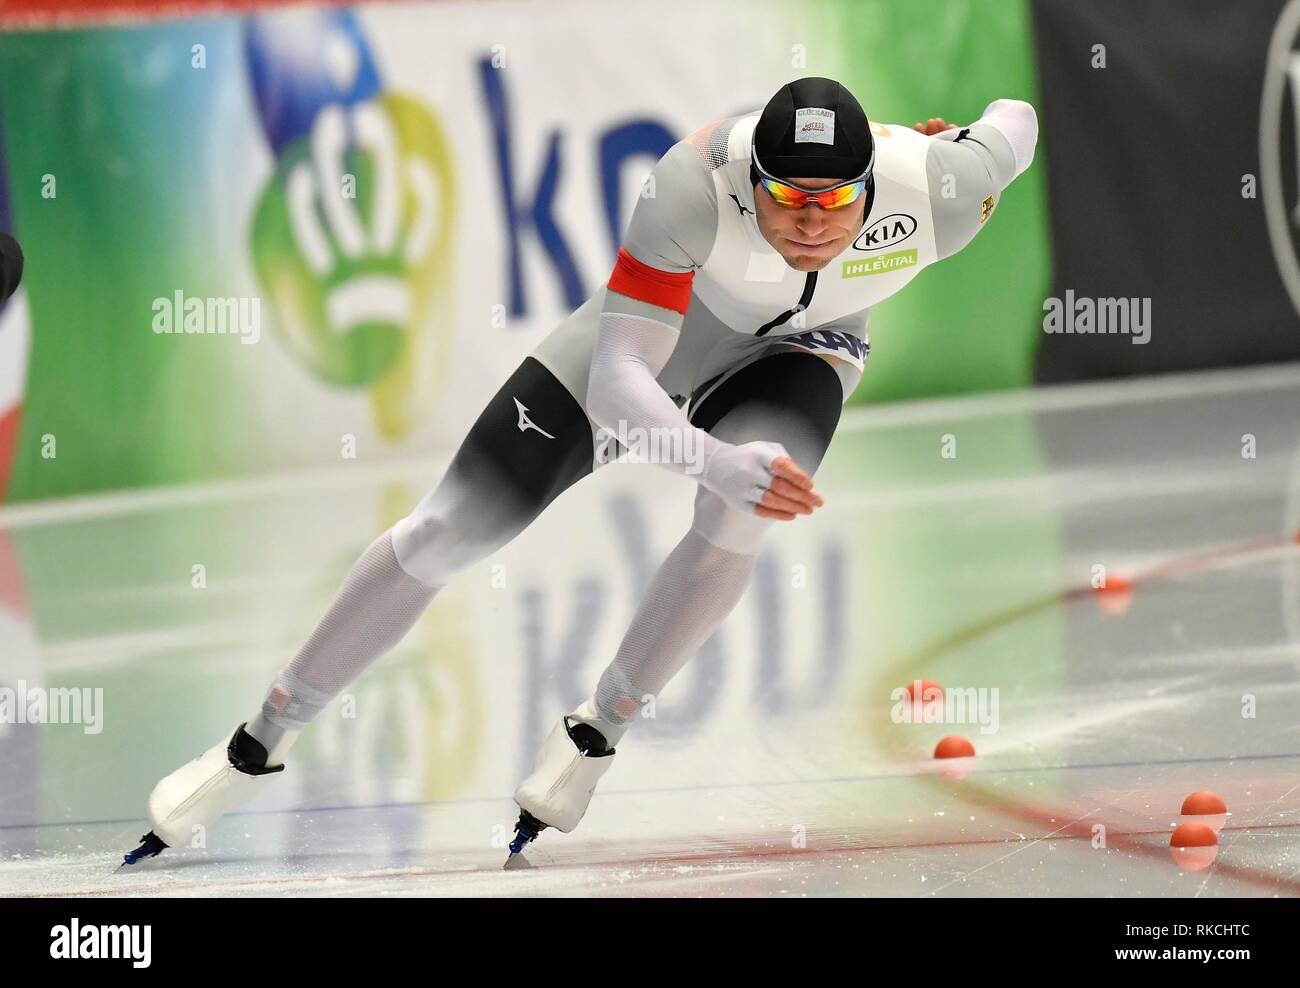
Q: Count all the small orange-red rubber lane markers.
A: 5